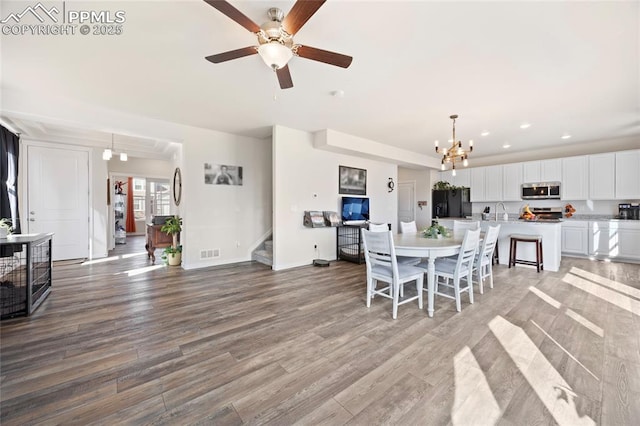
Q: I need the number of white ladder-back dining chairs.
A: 6